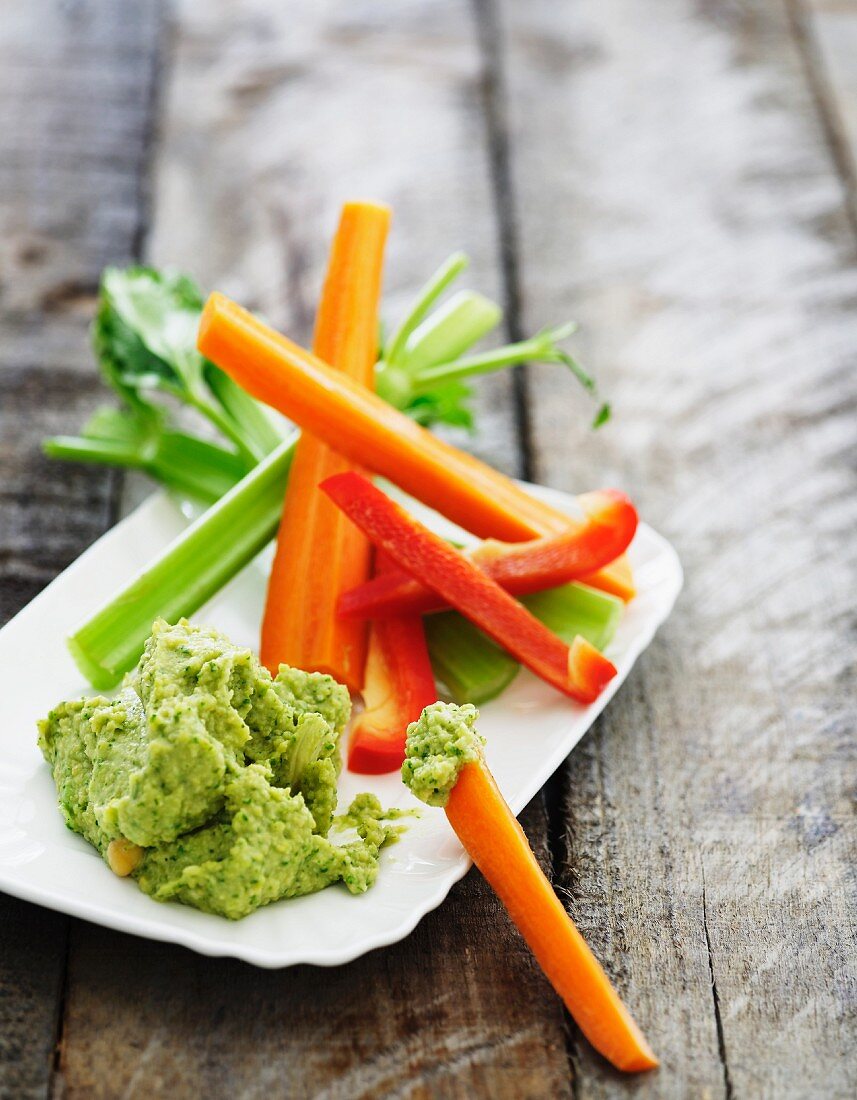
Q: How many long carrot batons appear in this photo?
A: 3